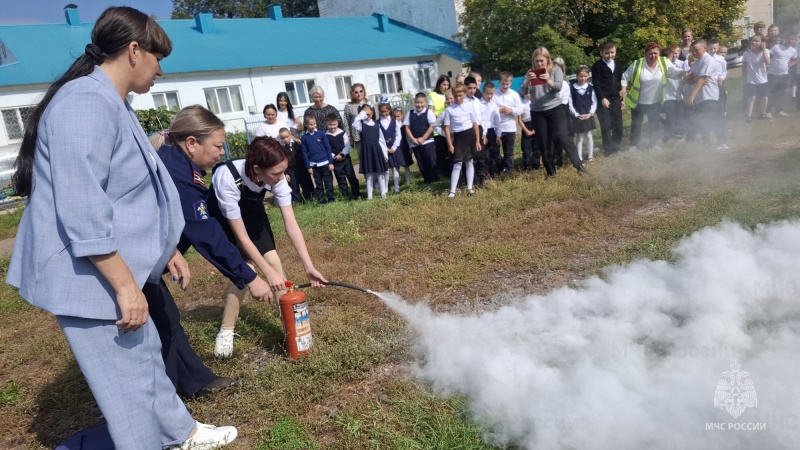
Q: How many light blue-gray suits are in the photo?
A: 1